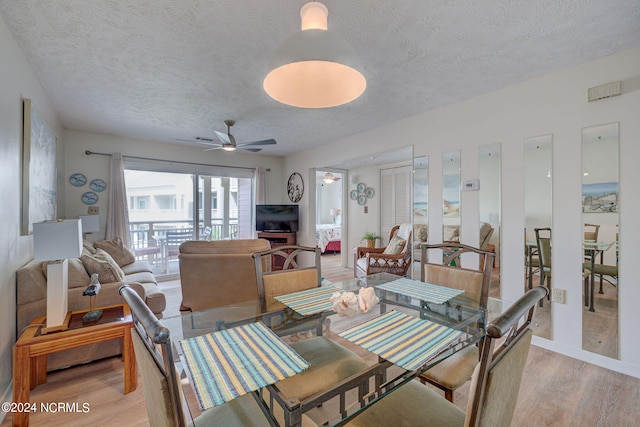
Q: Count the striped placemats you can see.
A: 4